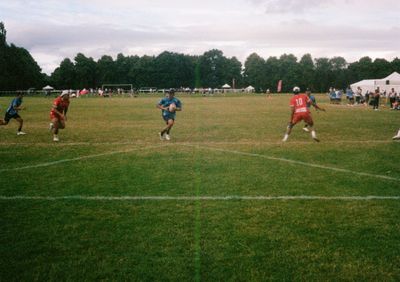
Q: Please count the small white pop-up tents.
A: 3